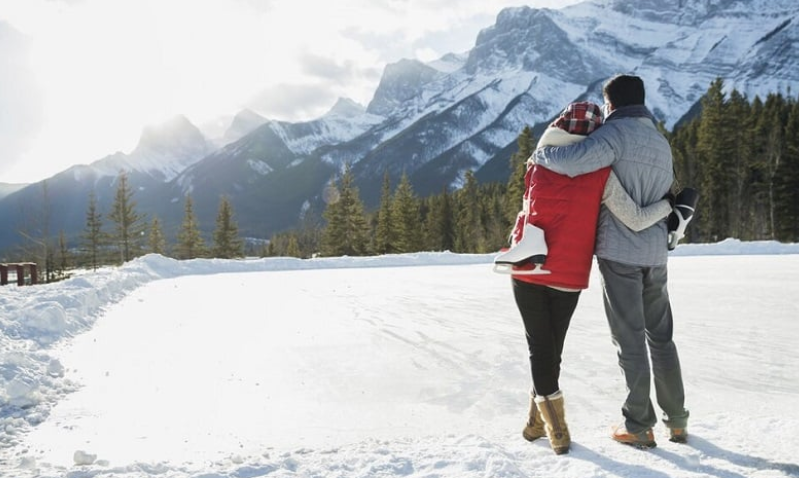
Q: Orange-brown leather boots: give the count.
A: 2